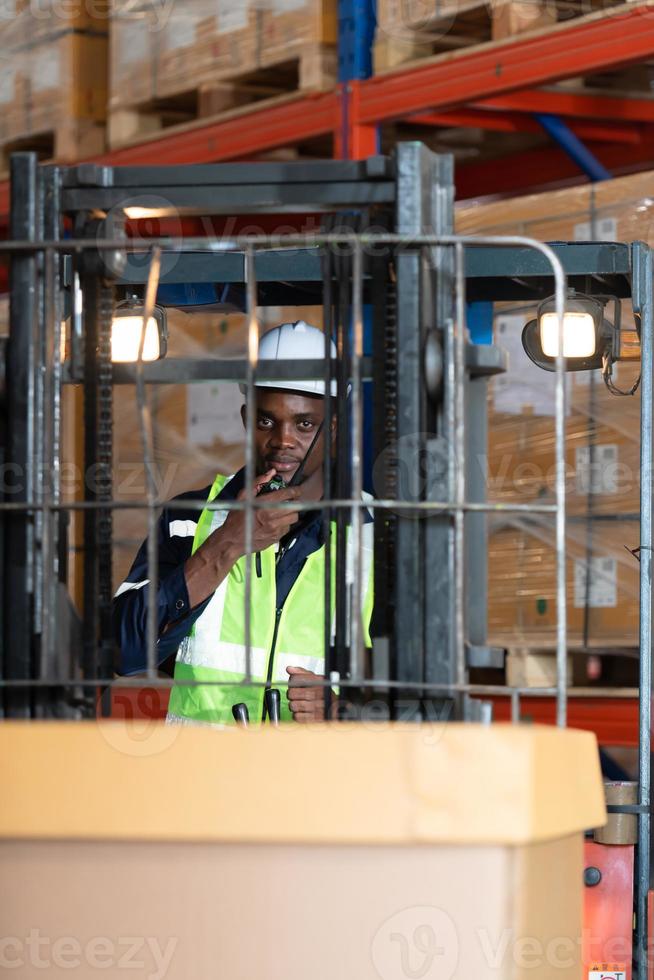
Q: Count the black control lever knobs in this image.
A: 2